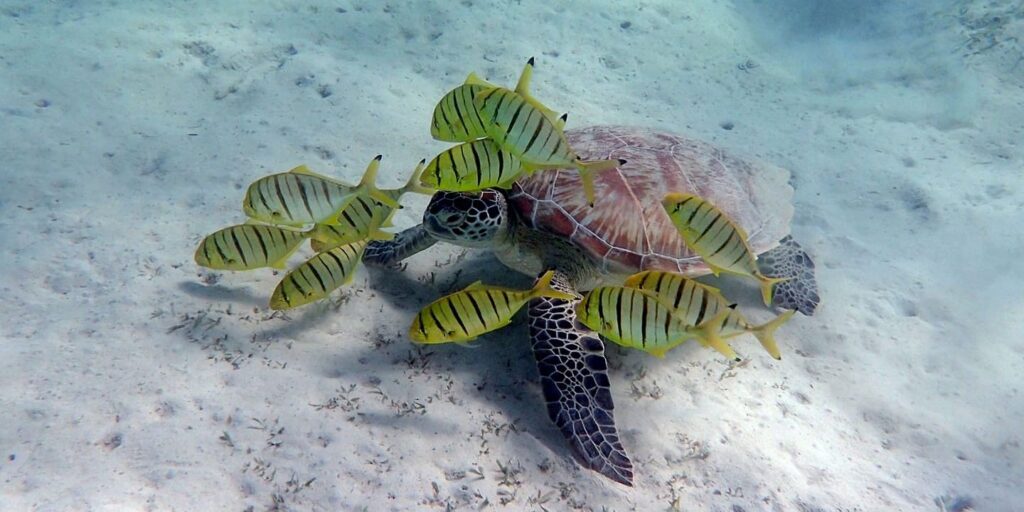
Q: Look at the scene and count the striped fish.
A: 11